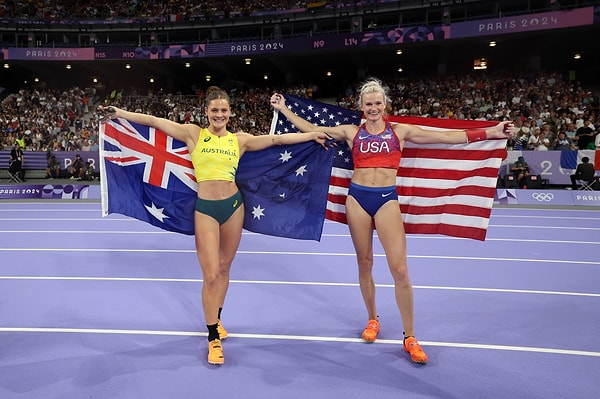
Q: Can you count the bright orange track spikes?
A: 4